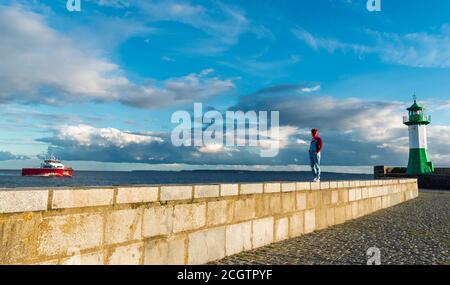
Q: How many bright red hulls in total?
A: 1